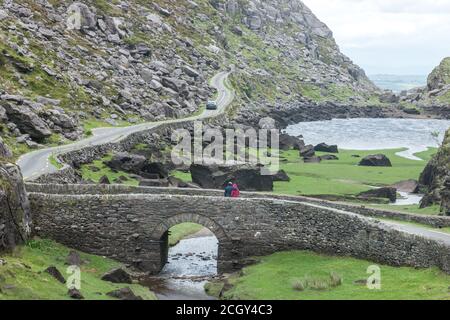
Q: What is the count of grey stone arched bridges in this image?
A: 1